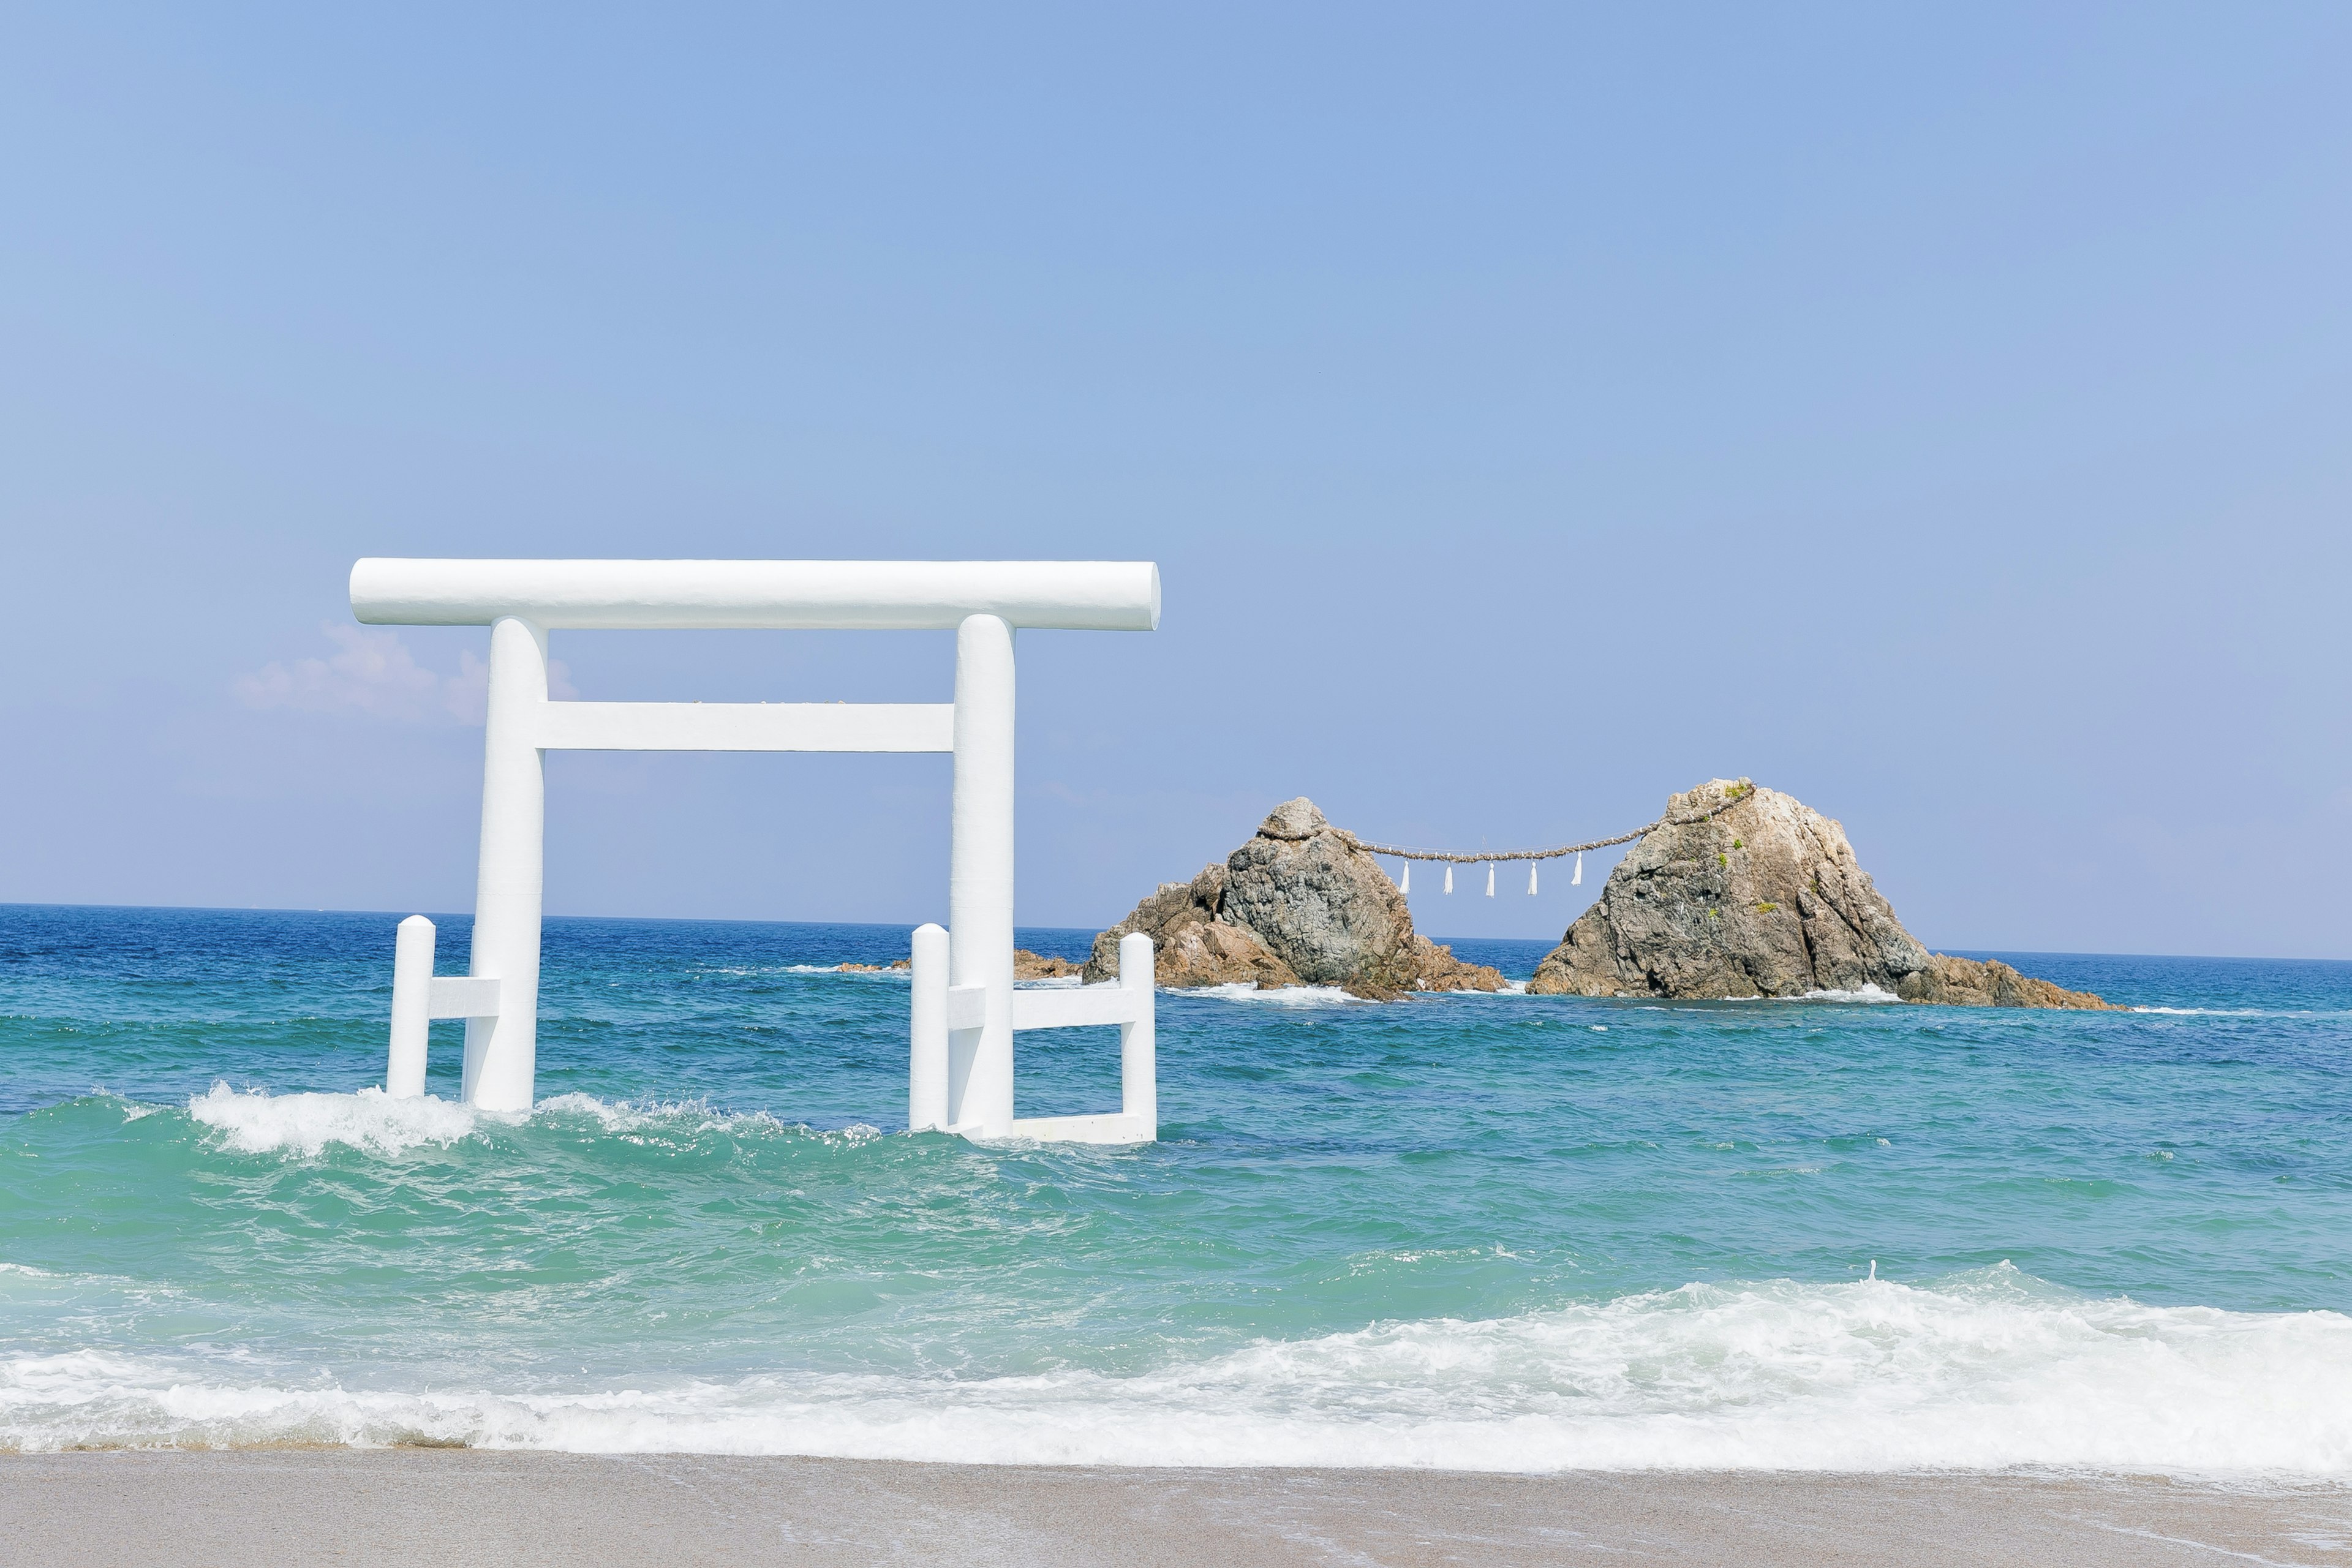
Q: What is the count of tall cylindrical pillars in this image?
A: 2